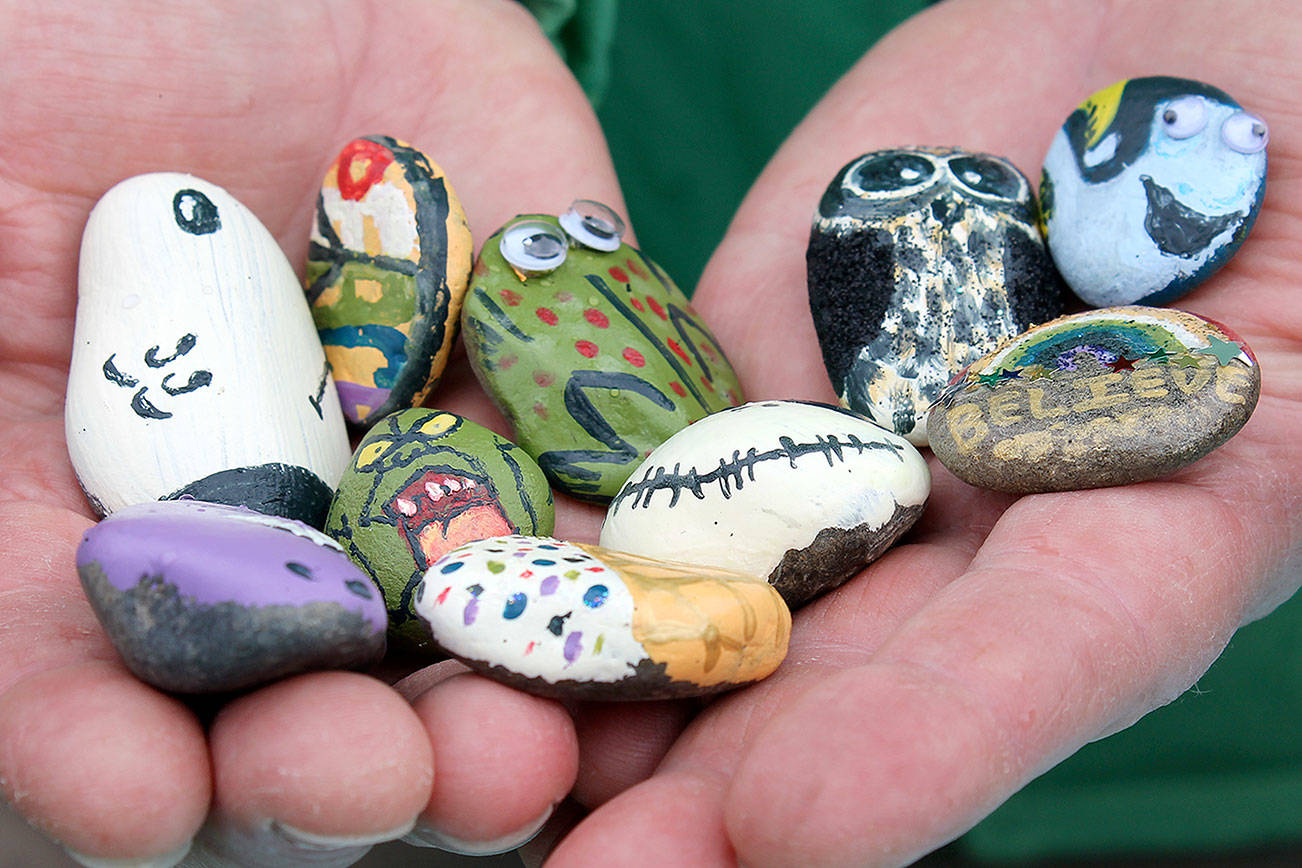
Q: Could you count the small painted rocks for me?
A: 10